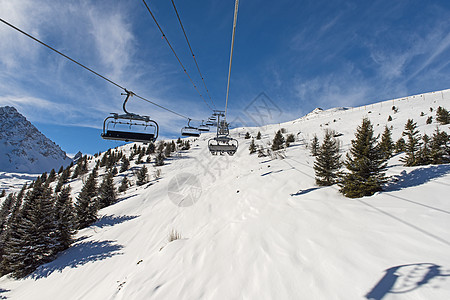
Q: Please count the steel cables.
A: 4